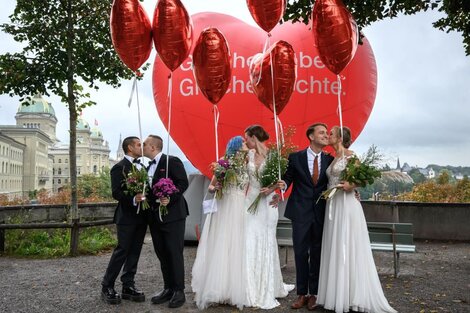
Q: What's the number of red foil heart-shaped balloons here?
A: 6